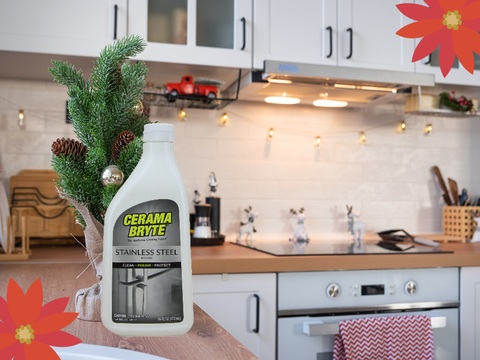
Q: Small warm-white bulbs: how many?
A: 8